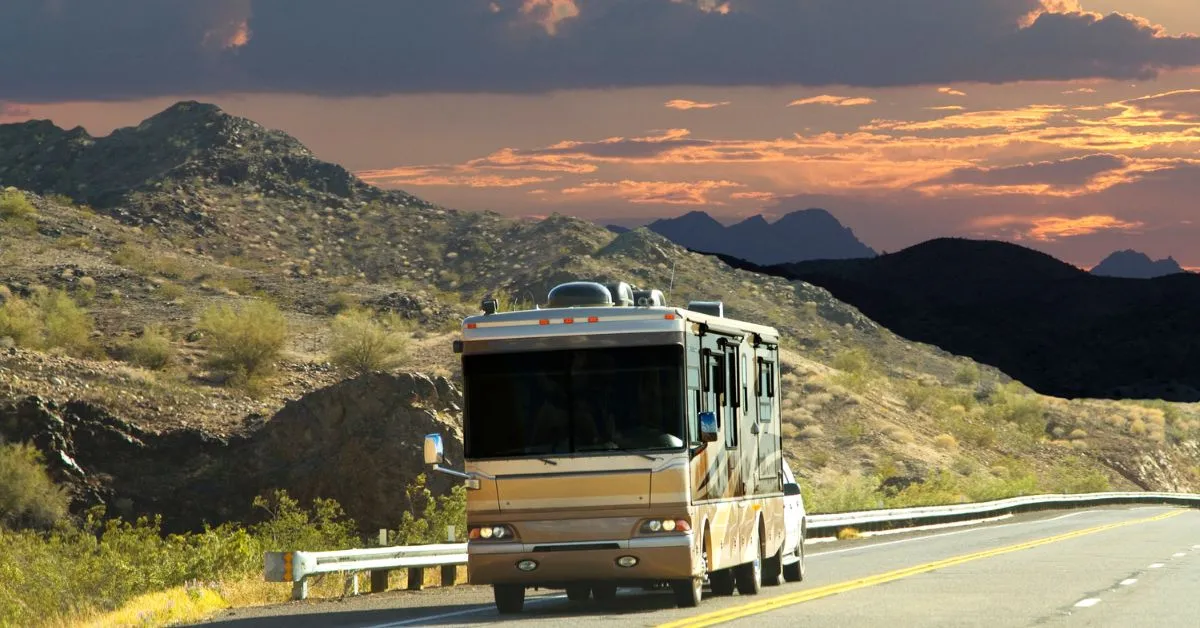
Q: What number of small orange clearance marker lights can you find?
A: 5